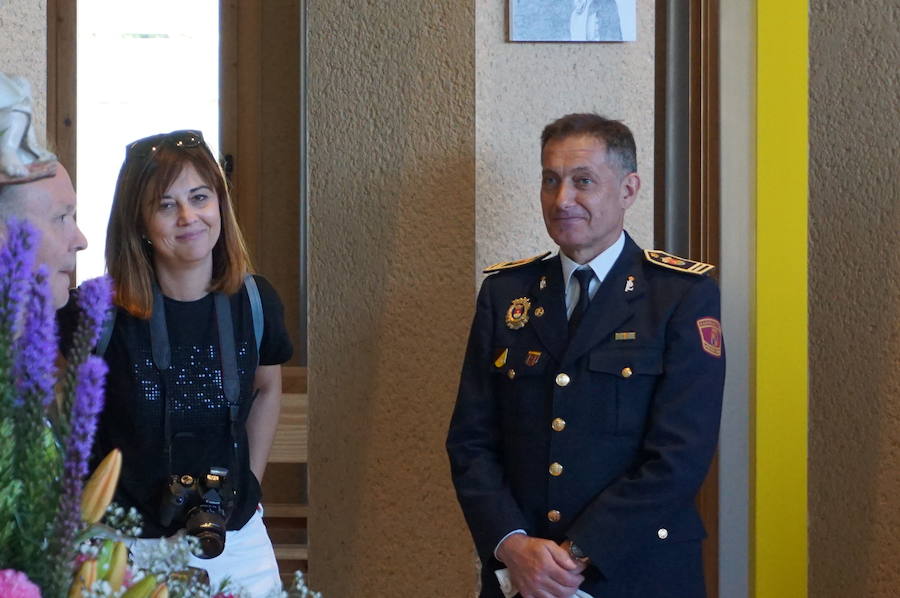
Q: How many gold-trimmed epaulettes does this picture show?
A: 2